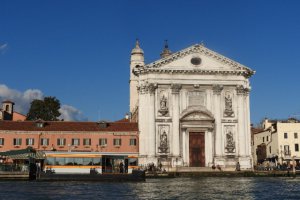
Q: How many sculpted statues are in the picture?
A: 4